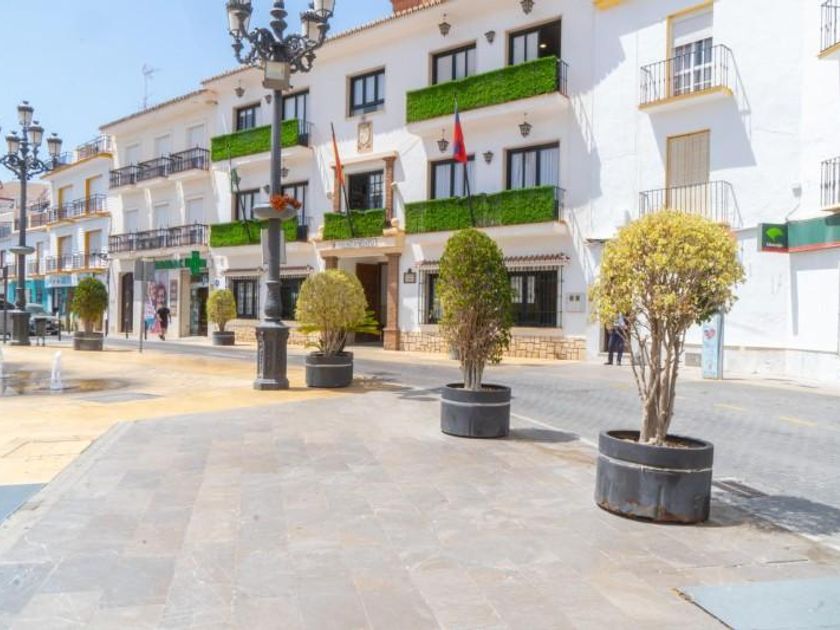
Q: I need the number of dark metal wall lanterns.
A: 10